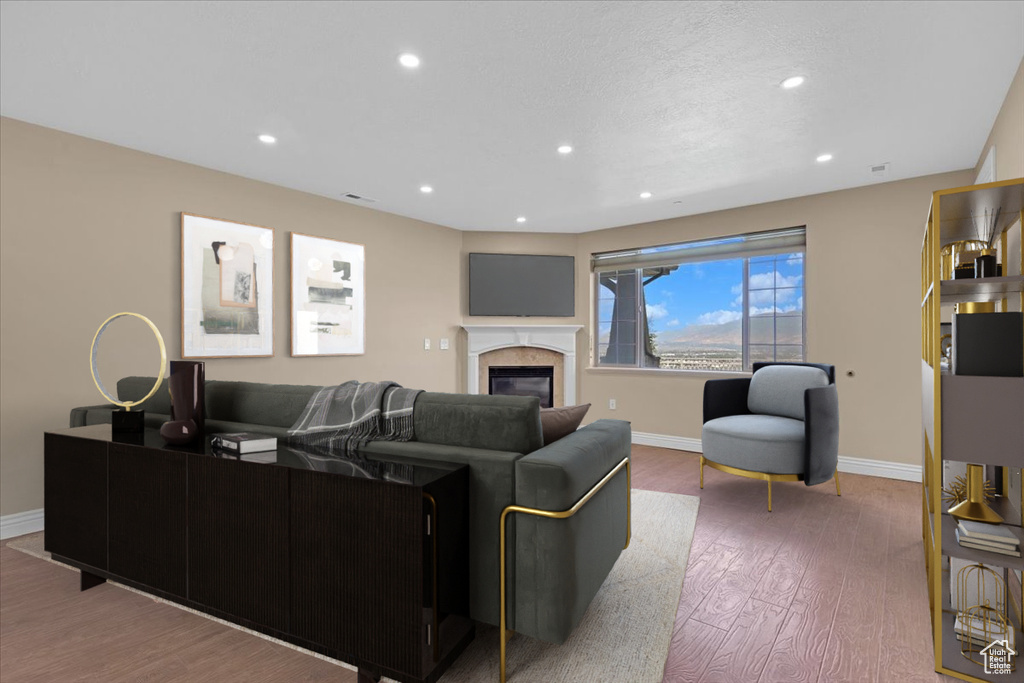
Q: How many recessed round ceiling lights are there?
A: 8